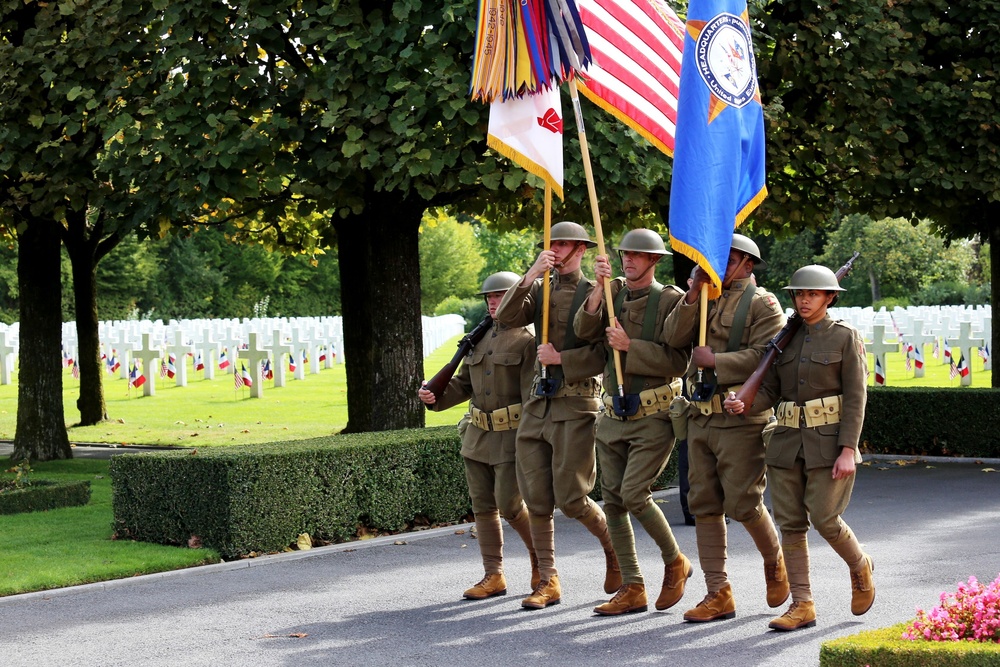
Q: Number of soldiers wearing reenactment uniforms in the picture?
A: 5